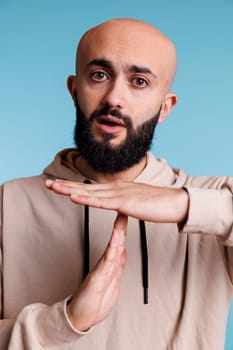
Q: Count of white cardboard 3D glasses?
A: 0